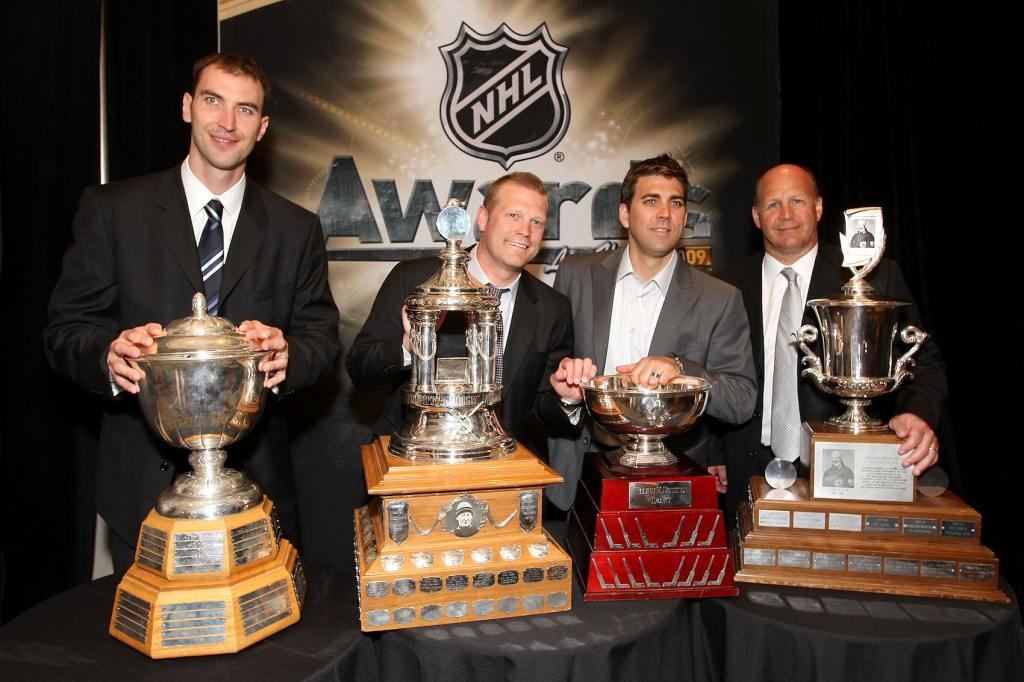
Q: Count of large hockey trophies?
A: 4